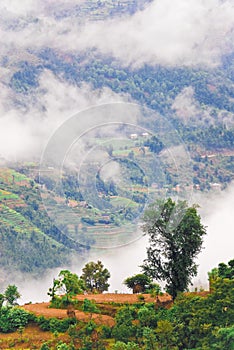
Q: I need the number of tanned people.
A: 0